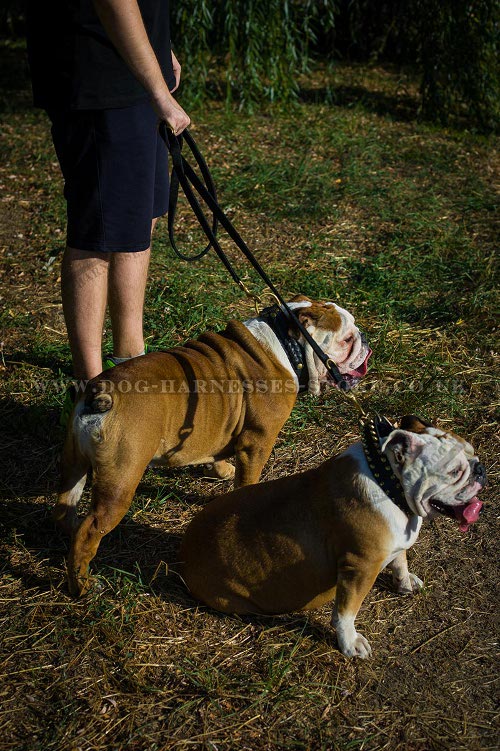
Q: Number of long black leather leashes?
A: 2